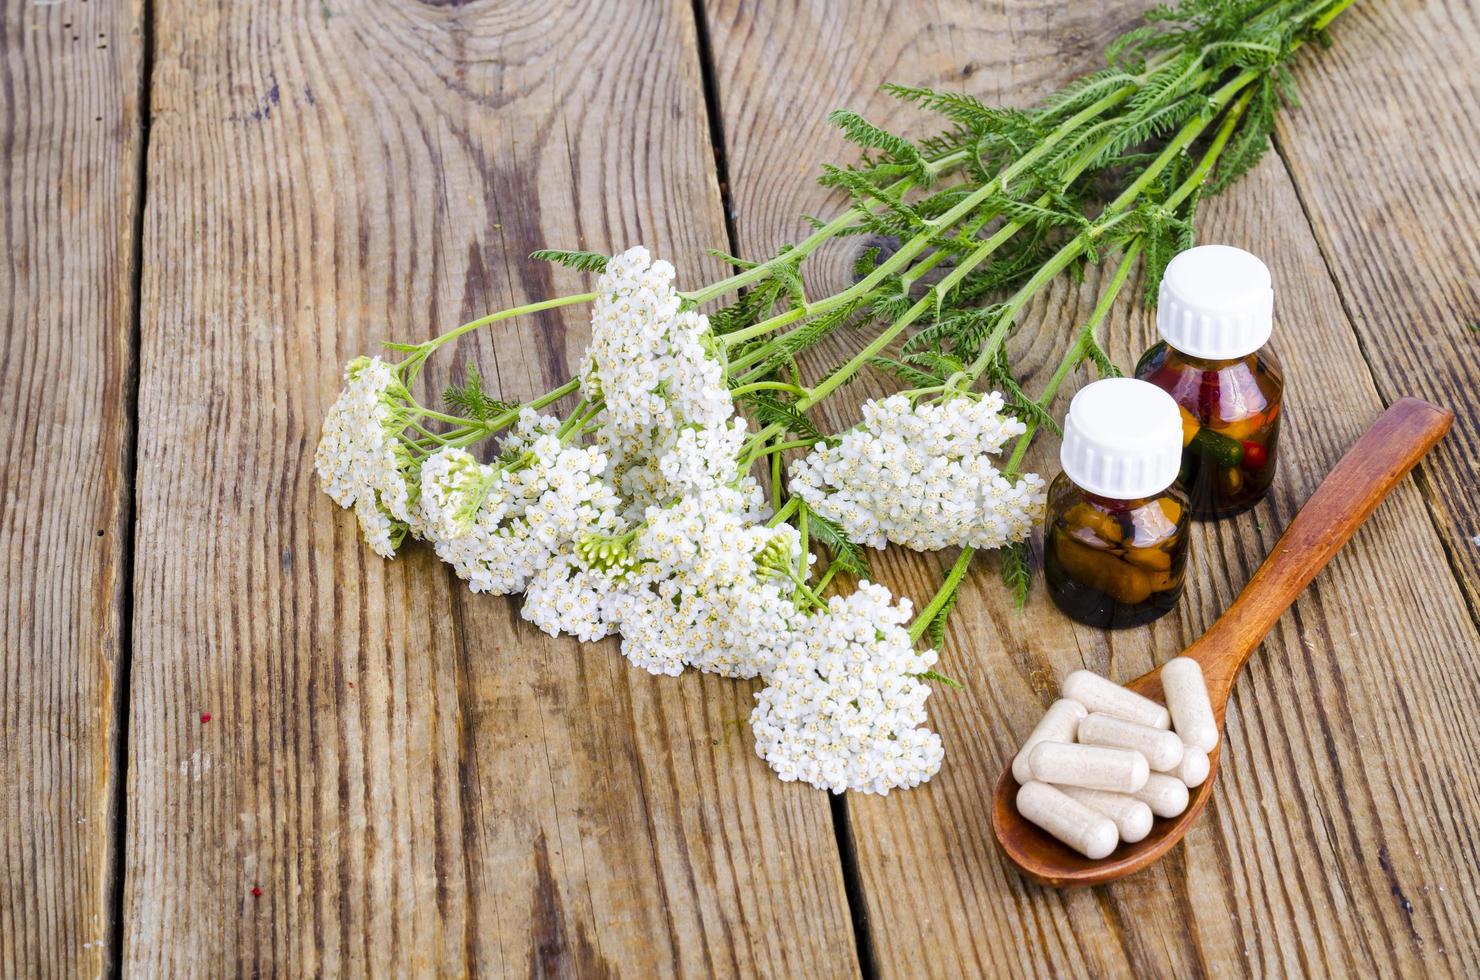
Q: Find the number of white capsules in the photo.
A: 9